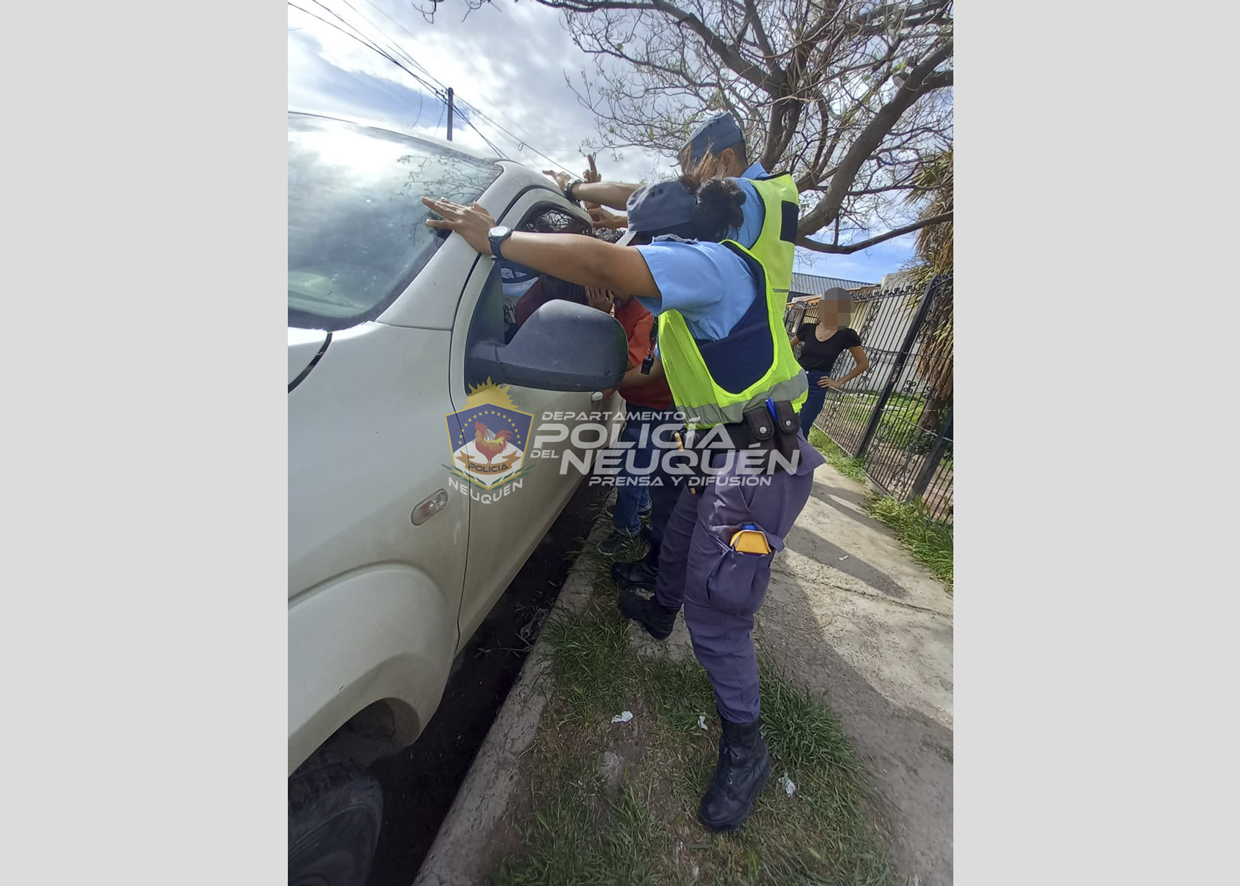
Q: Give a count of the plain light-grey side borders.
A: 2